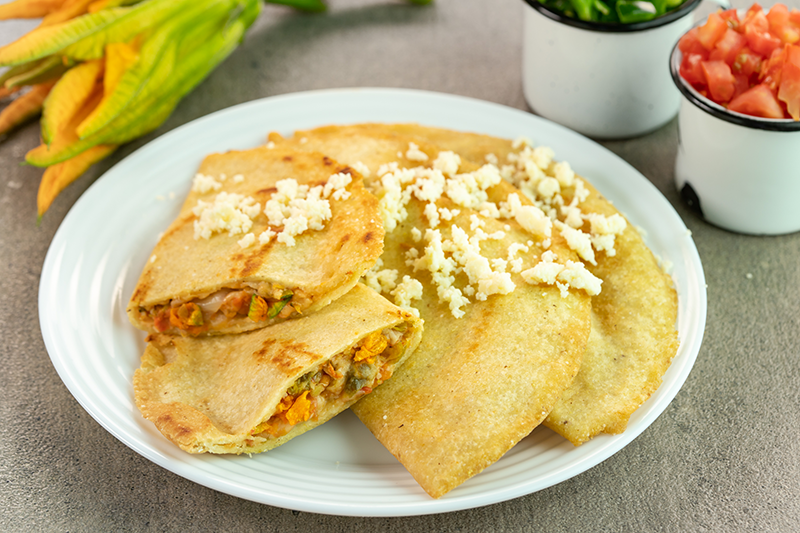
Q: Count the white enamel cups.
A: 2